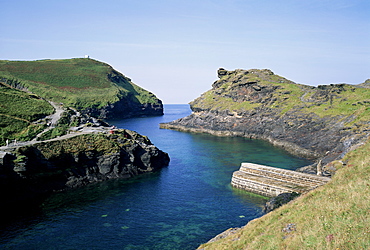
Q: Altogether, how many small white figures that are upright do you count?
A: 2